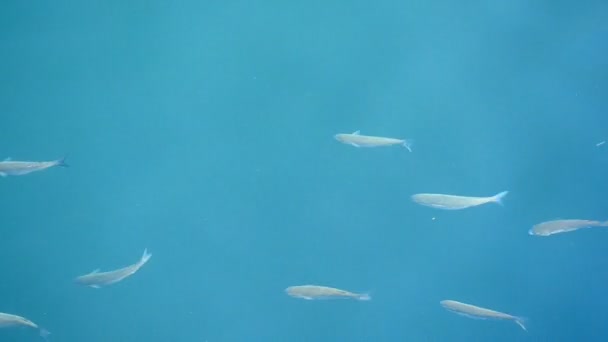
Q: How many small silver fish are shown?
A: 8